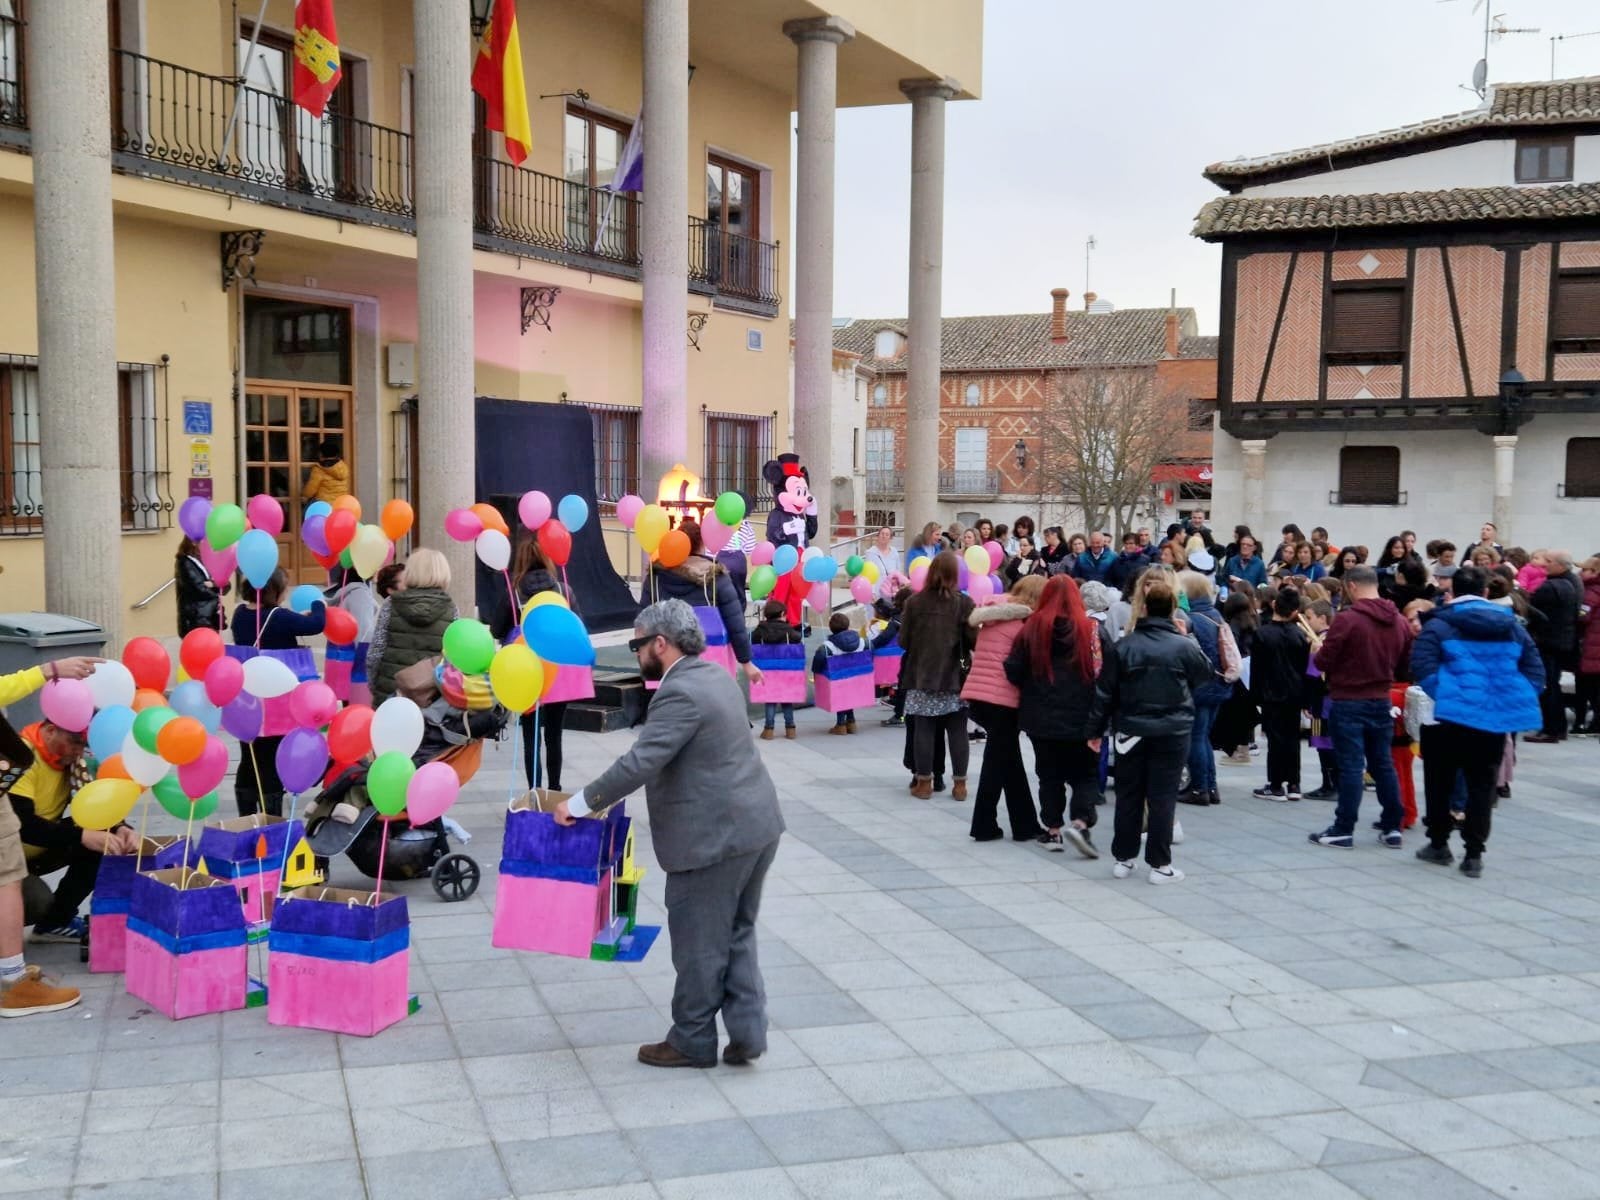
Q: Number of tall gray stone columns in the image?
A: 5